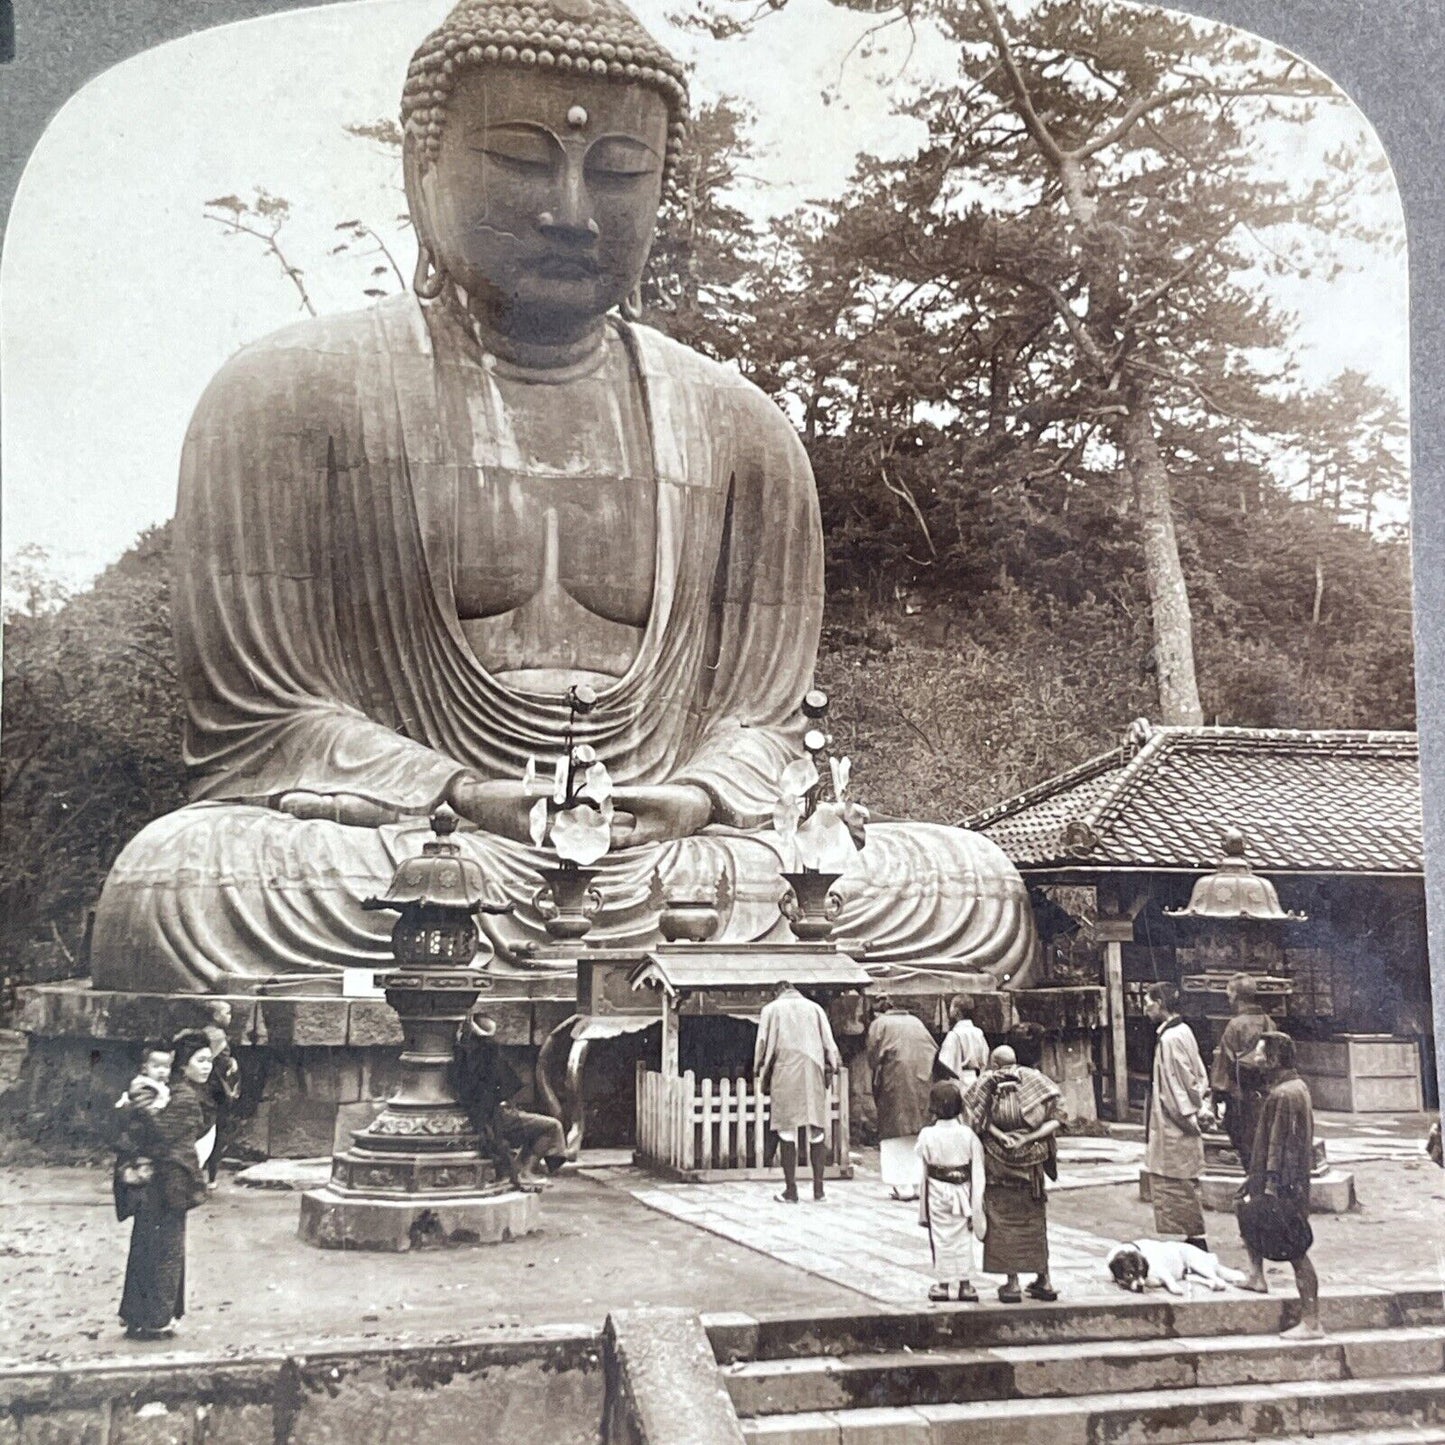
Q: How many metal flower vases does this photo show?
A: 2